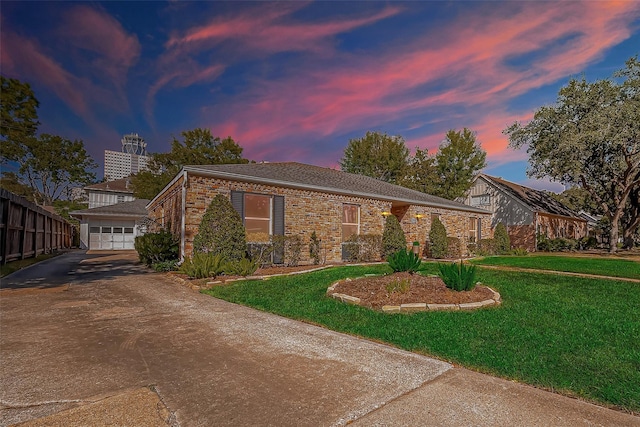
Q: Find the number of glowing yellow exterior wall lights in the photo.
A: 2